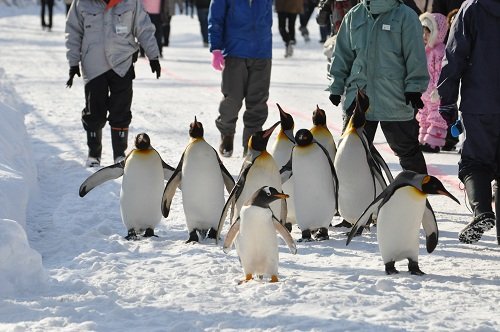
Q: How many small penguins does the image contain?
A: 1